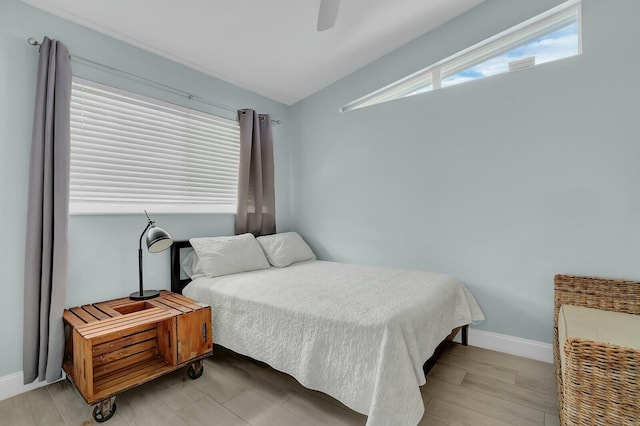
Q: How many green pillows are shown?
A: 0